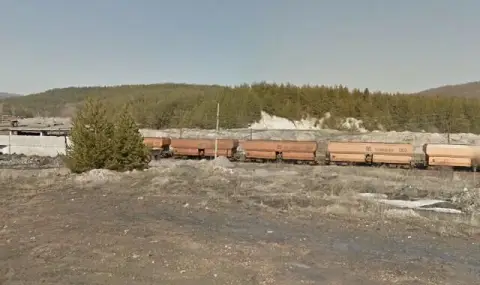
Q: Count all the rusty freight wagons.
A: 5